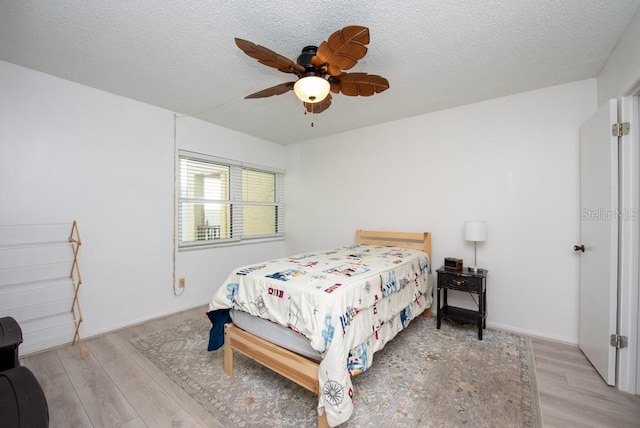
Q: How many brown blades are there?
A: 5